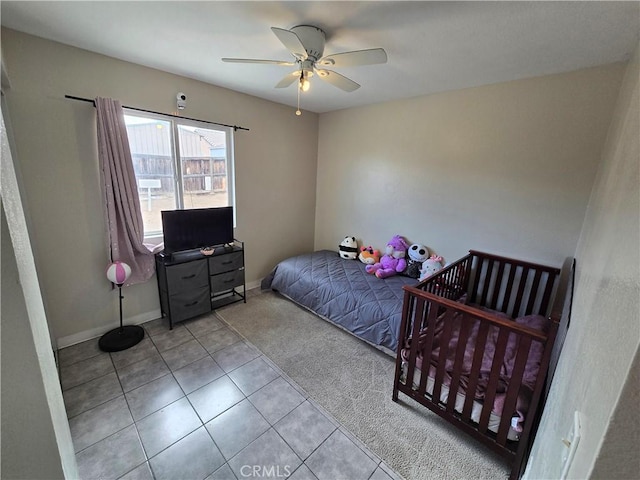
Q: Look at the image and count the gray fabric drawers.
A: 4